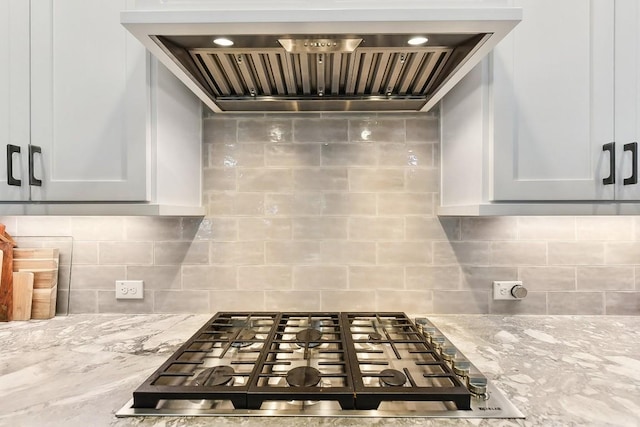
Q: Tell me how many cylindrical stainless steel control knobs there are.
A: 6